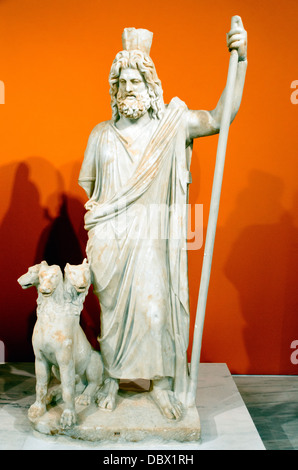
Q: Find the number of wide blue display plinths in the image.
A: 0